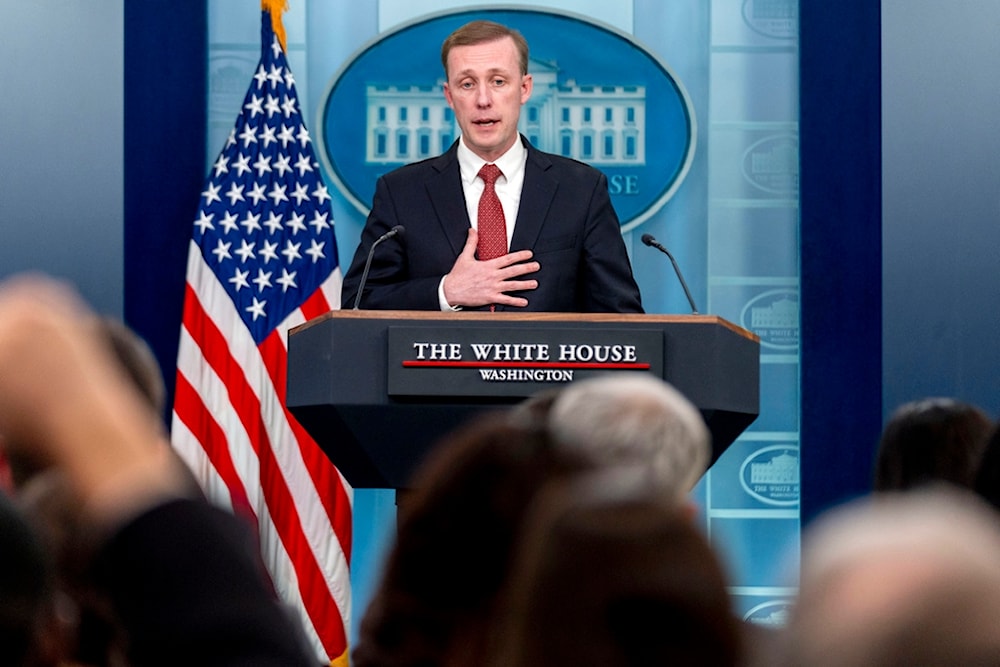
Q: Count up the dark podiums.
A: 1